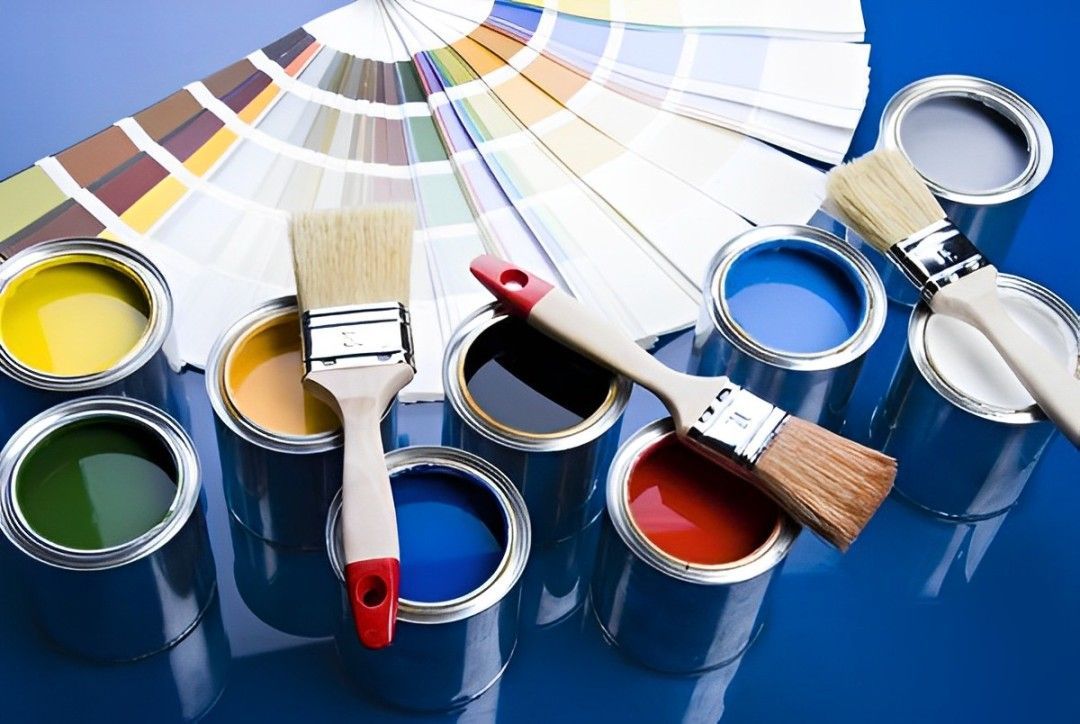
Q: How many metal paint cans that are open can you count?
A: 9